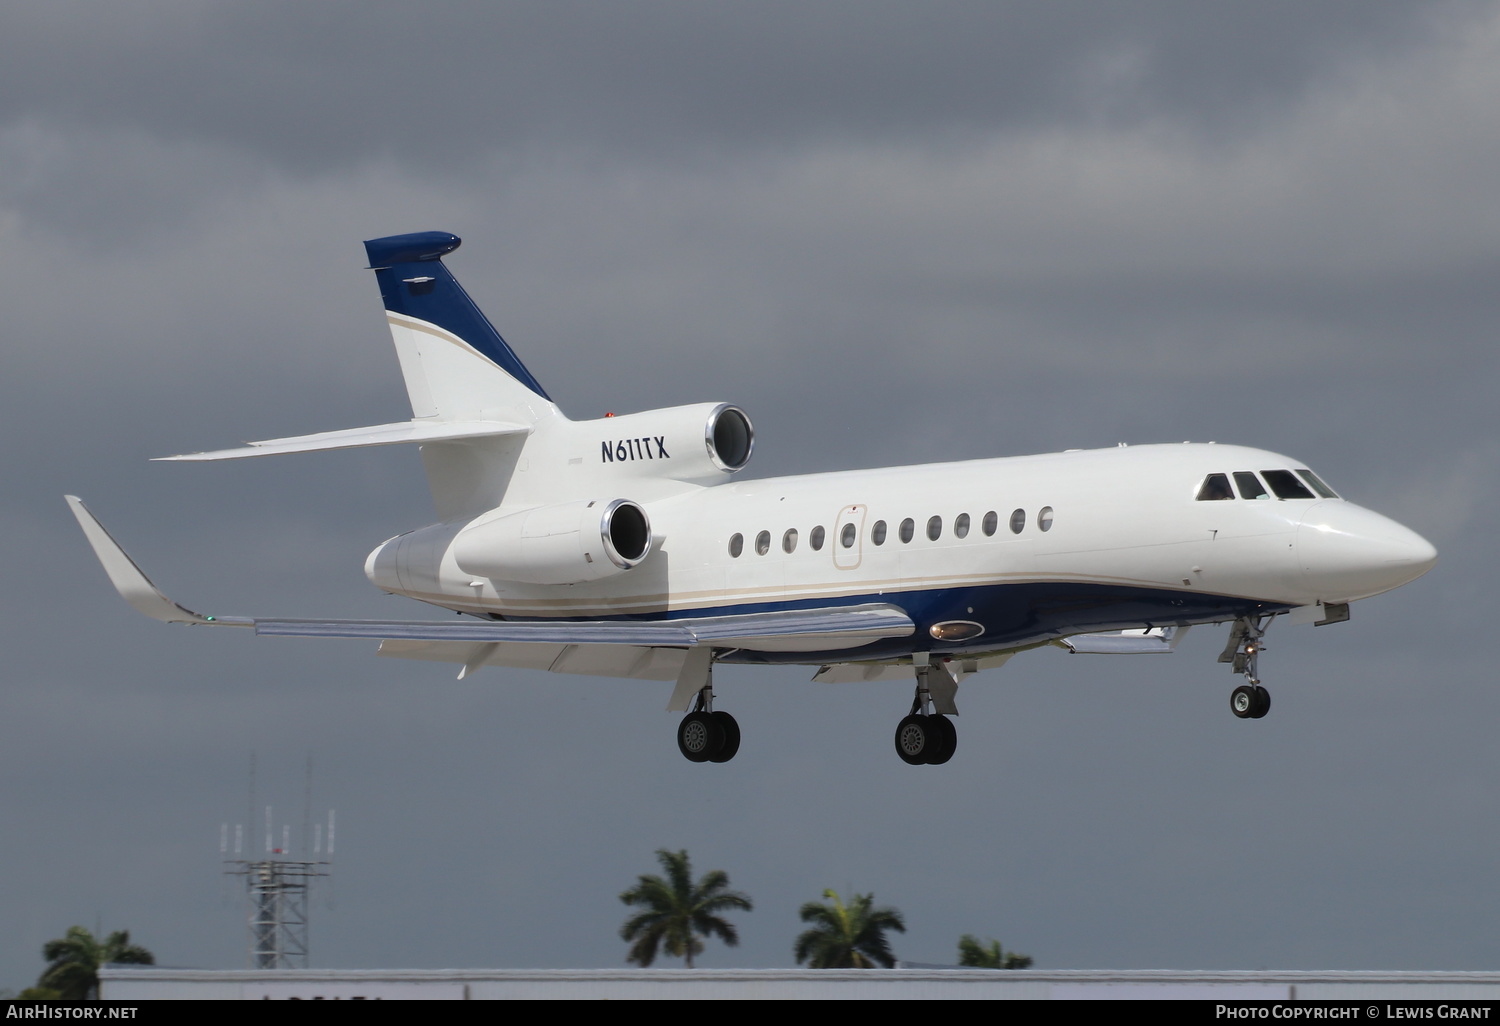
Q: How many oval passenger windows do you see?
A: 12